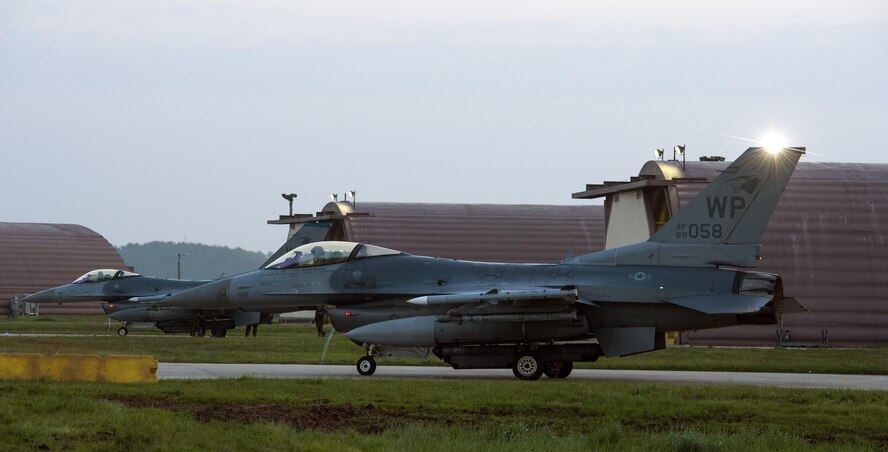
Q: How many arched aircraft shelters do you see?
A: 3